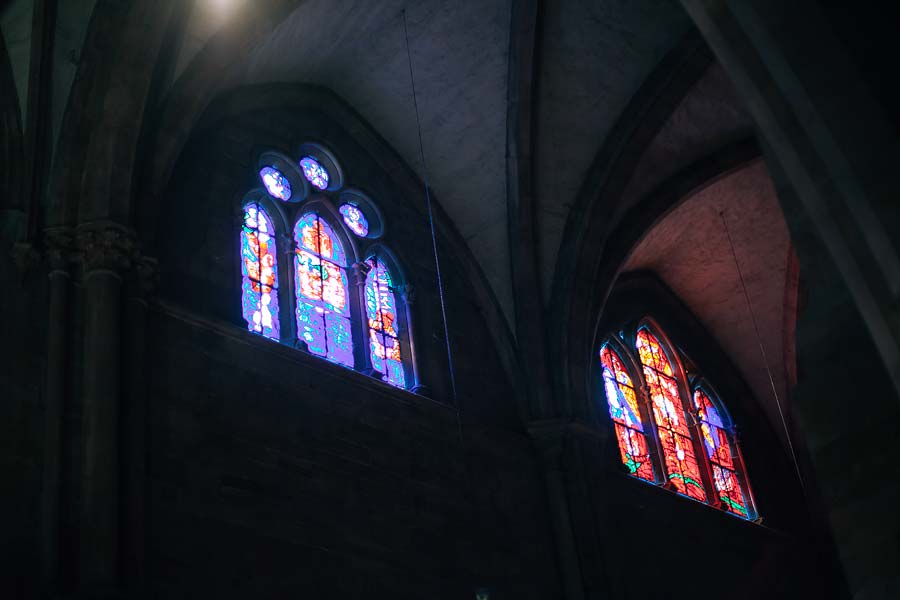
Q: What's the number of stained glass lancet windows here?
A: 6